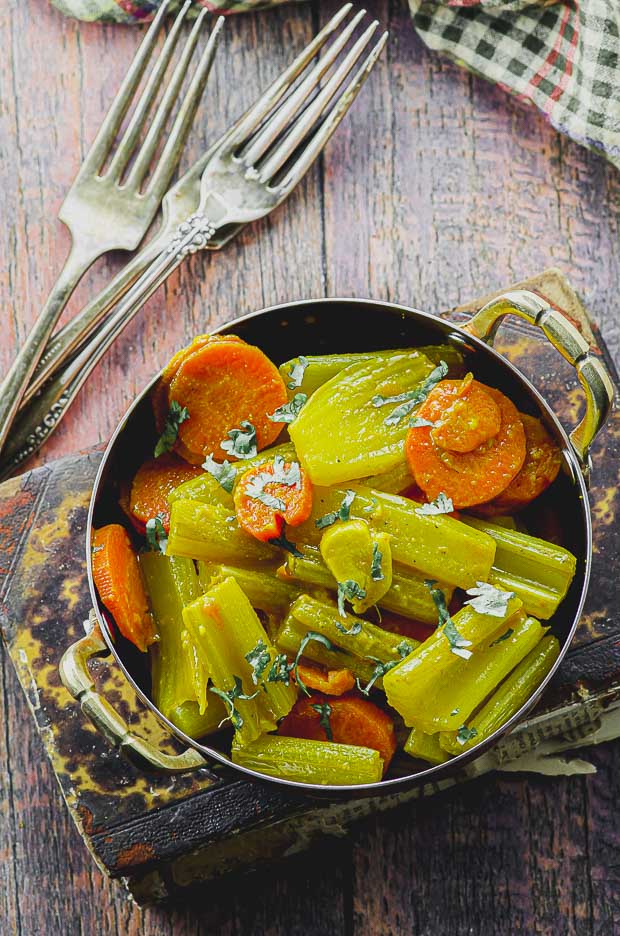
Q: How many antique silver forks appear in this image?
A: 3